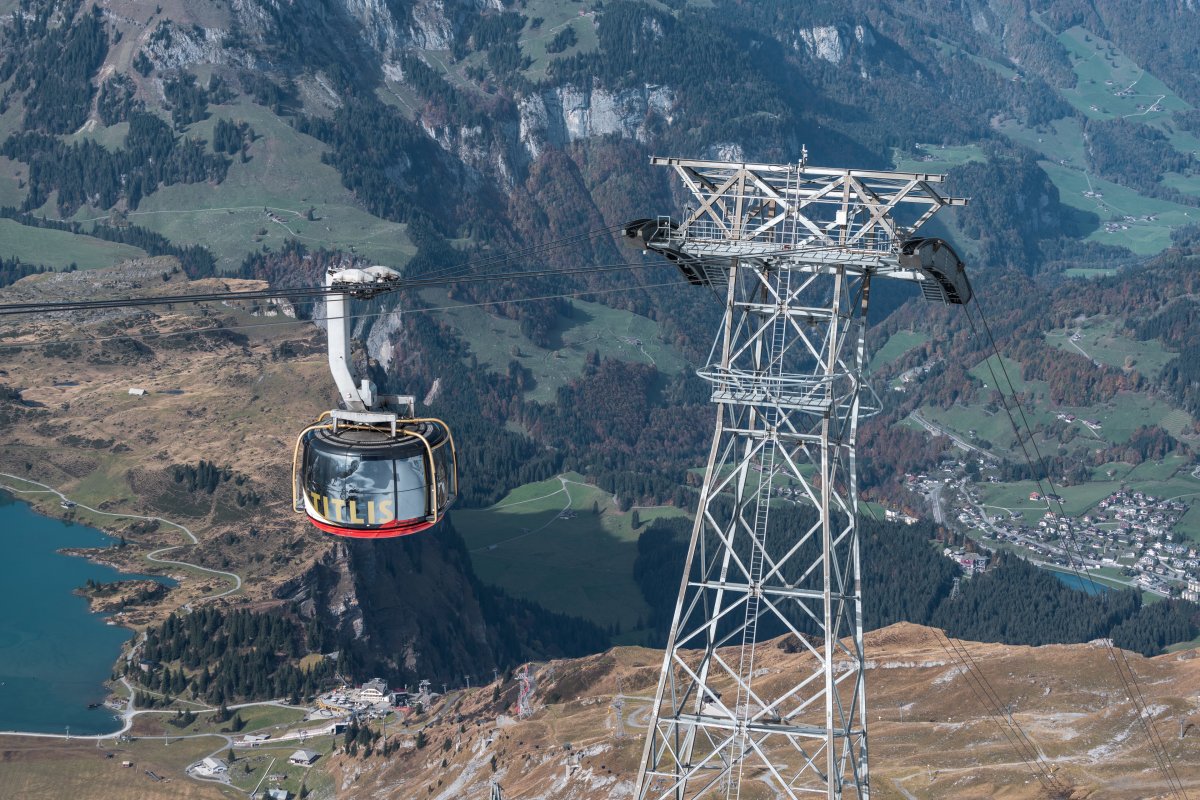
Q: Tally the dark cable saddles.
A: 2